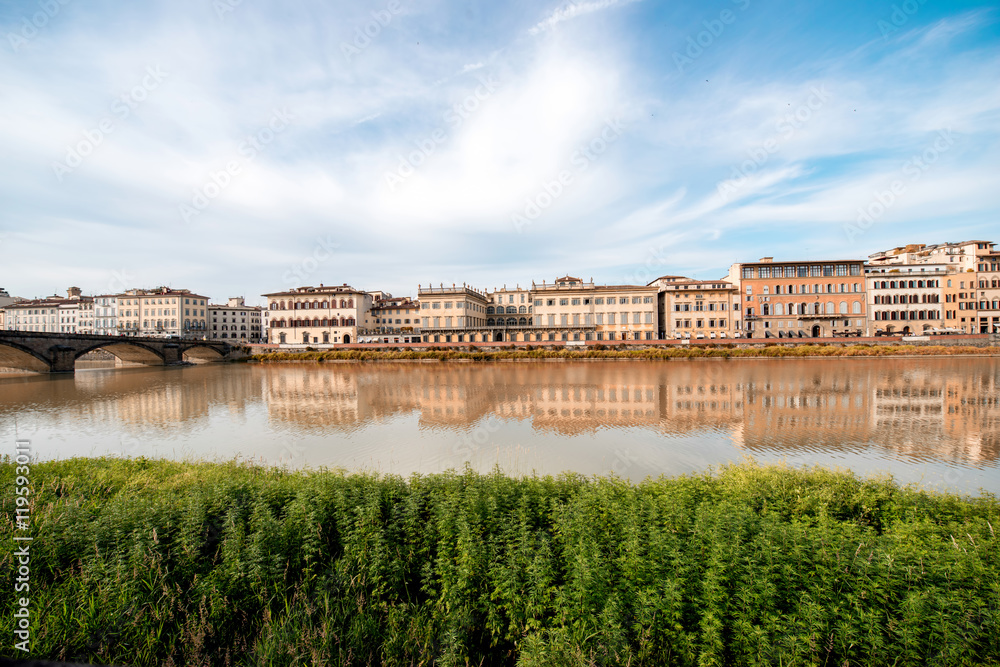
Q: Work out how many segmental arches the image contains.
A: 3